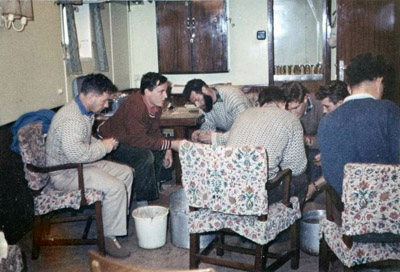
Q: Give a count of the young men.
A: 7